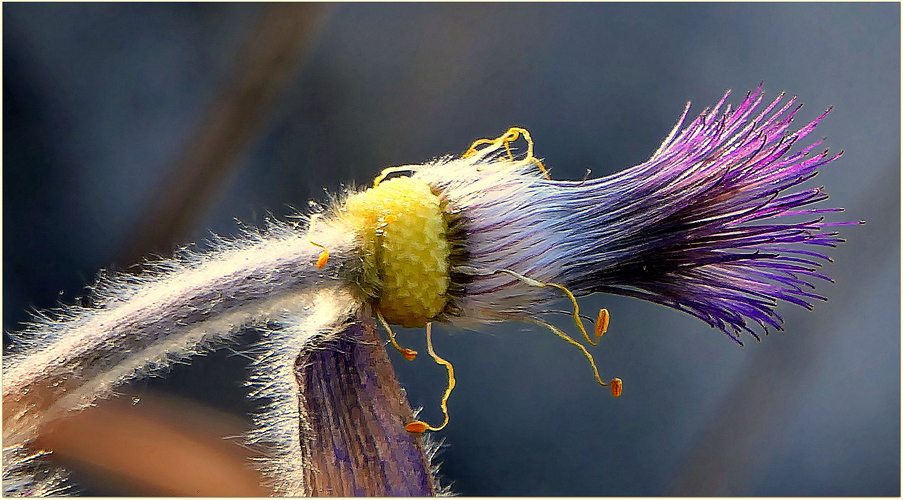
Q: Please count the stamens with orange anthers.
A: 5